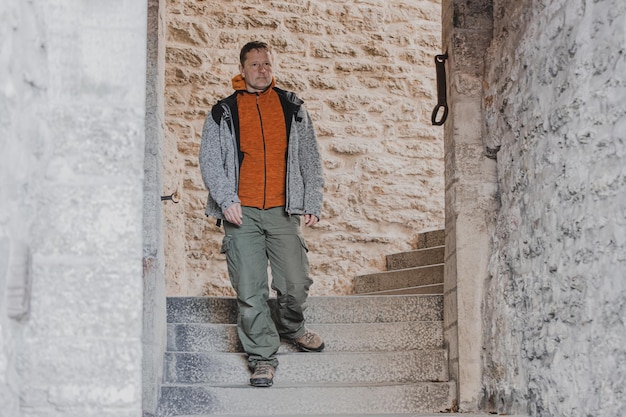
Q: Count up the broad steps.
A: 4